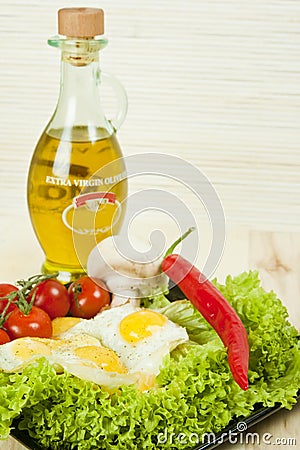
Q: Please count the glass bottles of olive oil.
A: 1